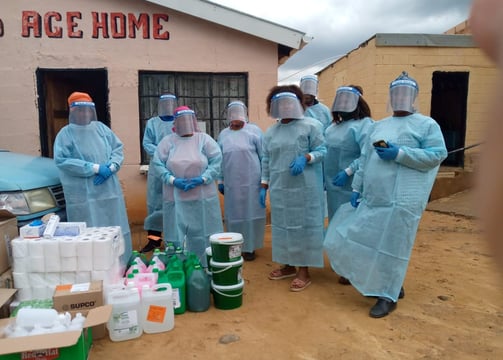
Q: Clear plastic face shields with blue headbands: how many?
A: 8